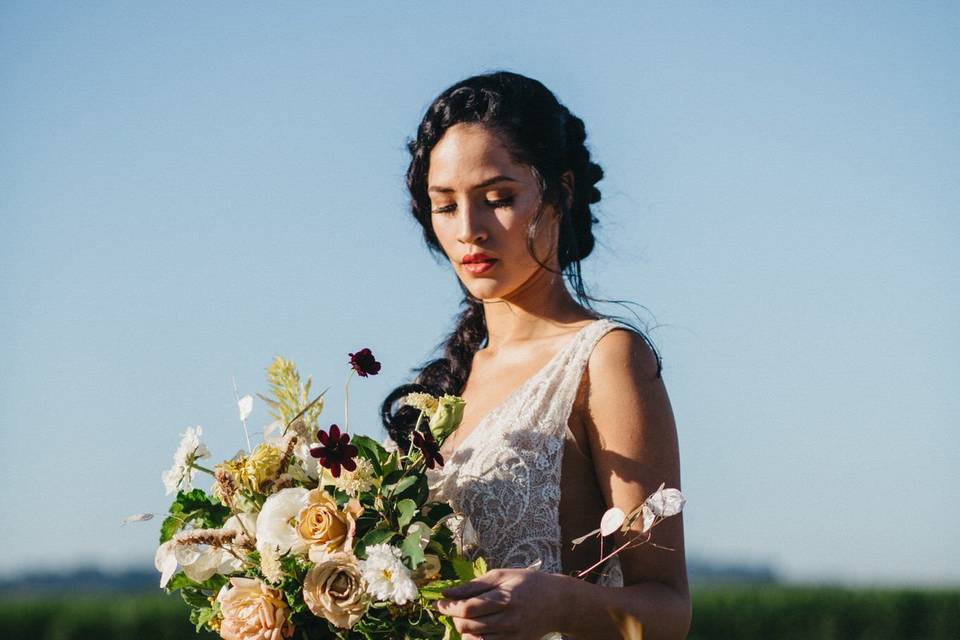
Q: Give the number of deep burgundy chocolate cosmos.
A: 3